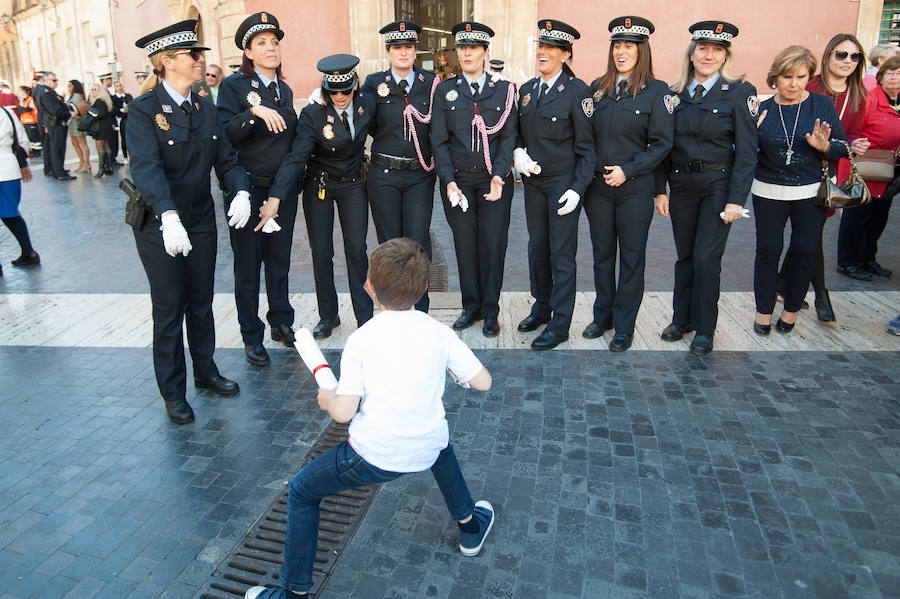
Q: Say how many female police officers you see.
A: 8